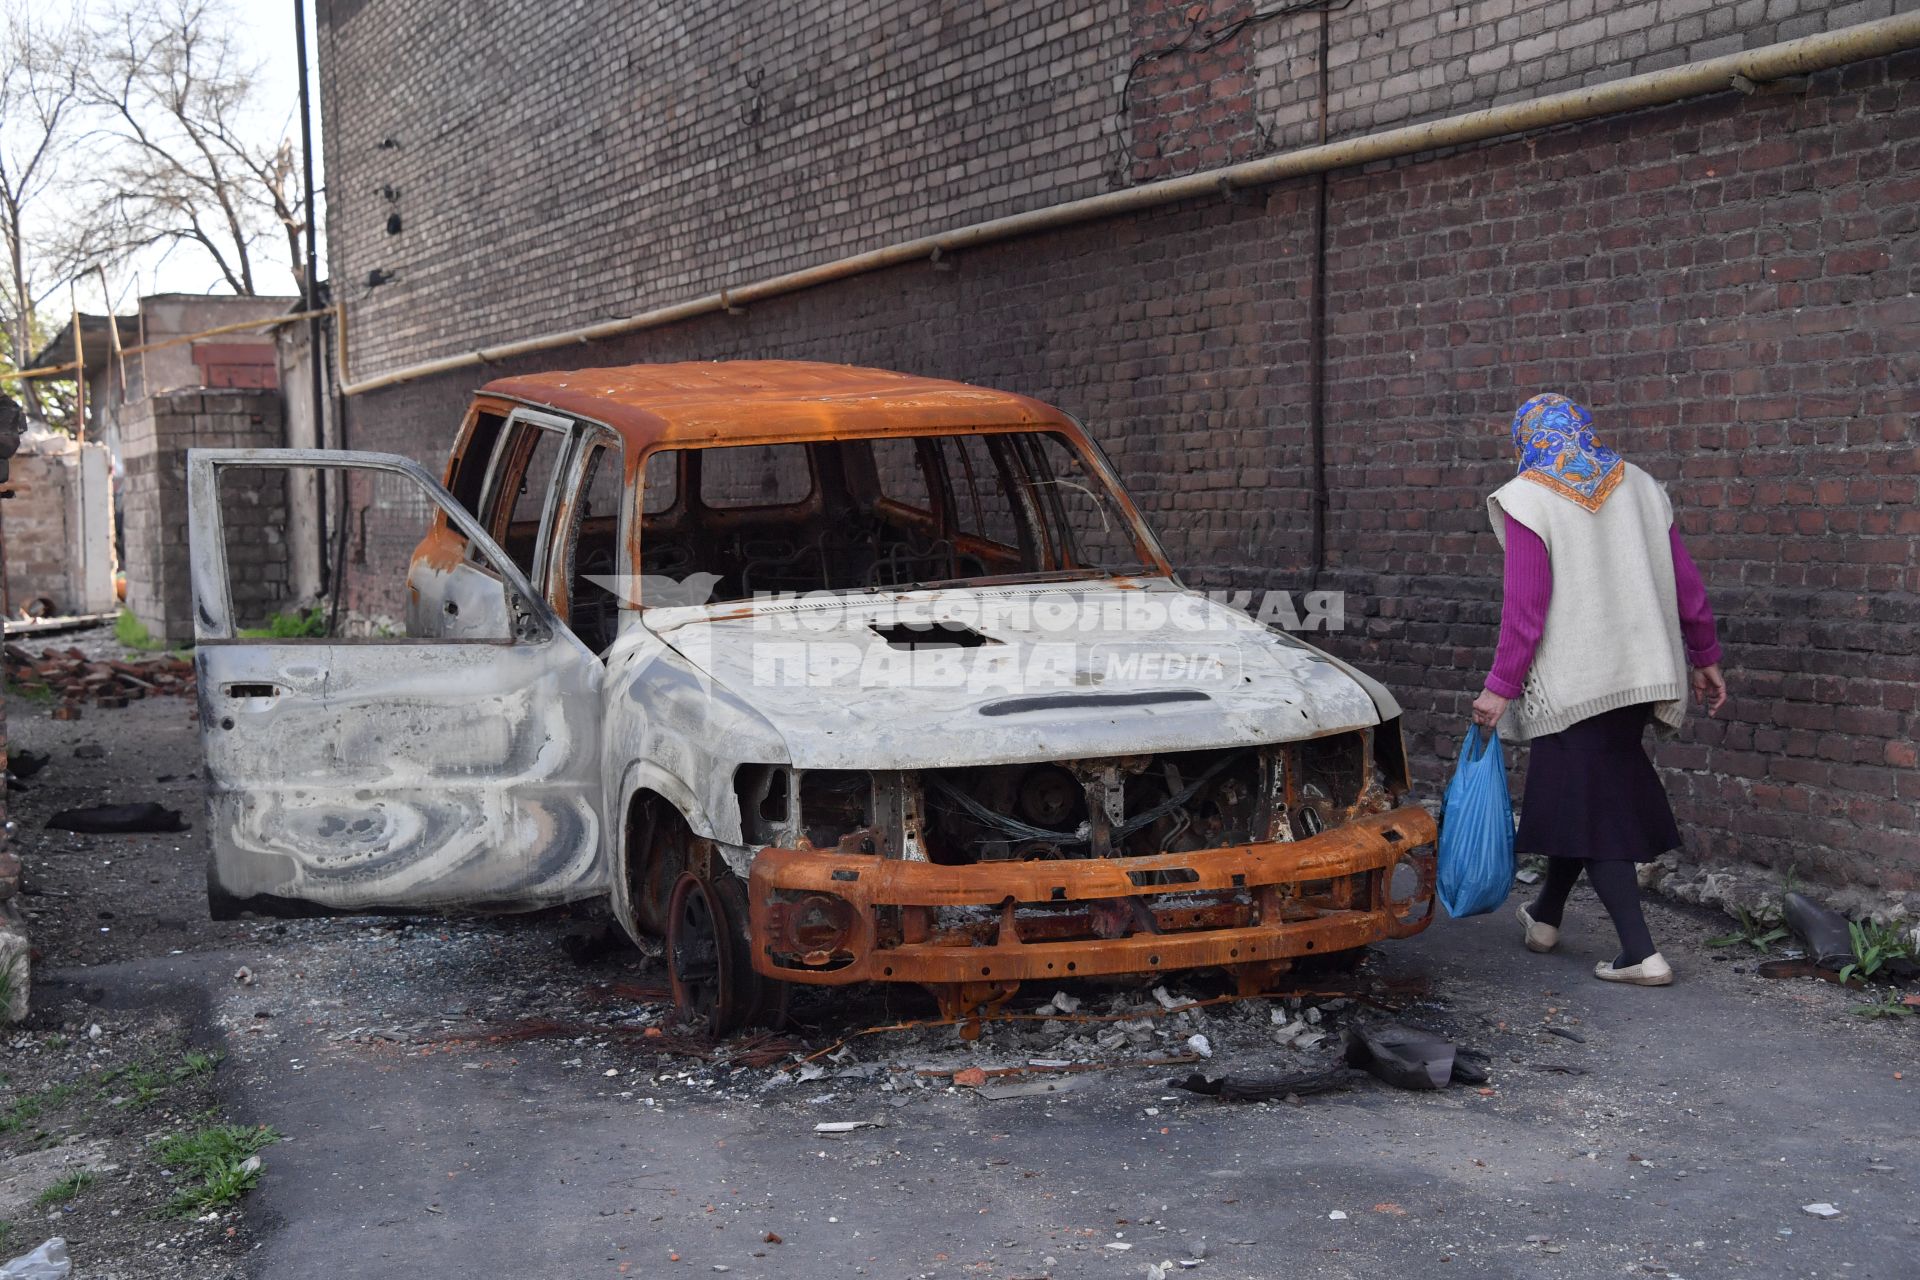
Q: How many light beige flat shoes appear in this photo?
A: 2